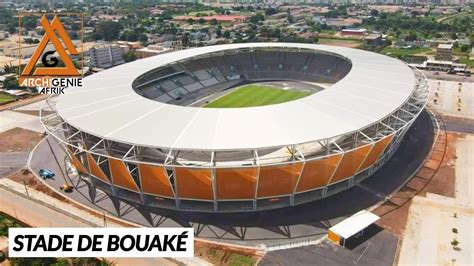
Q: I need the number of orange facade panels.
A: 10